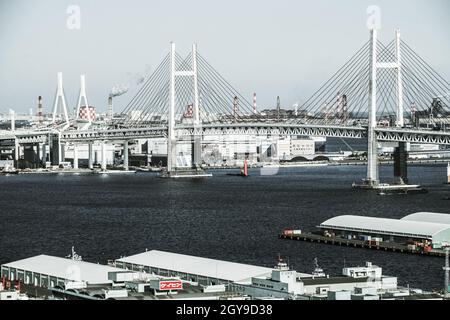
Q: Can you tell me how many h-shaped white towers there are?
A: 2